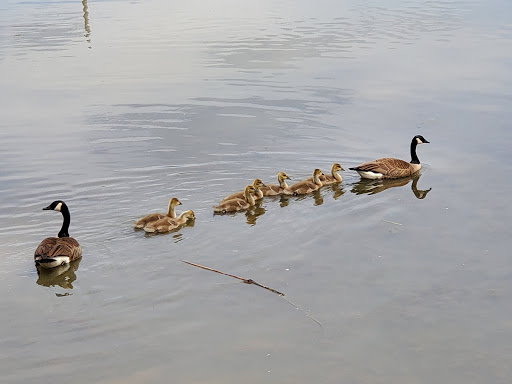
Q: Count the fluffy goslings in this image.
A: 7